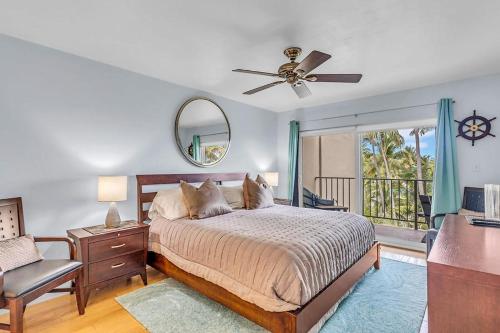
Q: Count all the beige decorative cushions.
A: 2